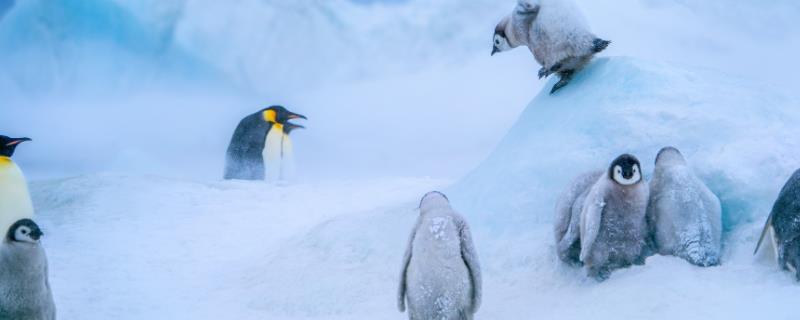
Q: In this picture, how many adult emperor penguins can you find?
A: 4